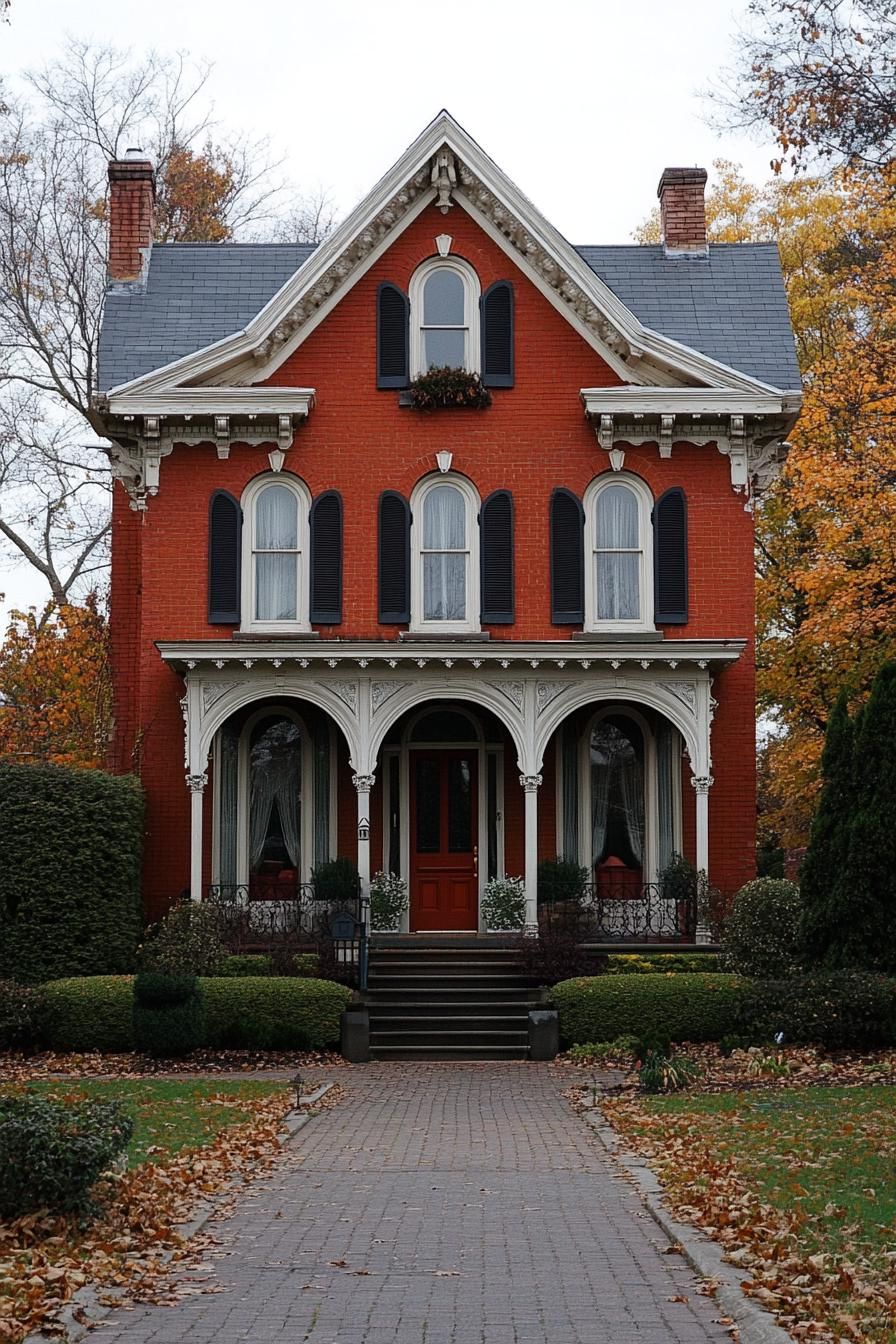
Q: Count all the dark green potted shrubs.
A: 3